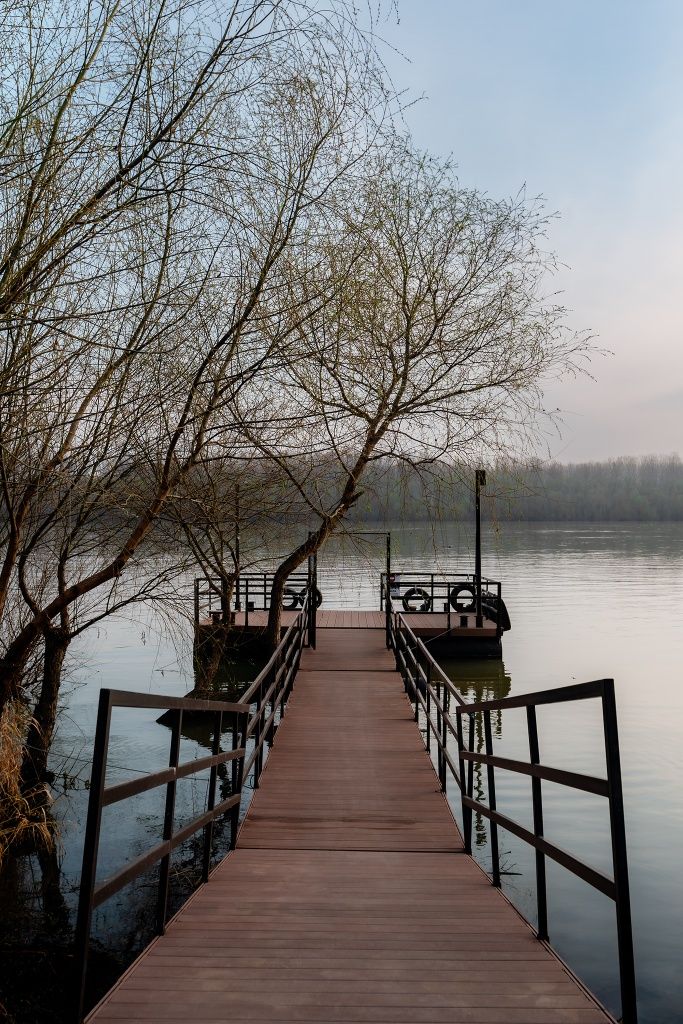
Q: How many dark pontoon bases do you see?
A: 2